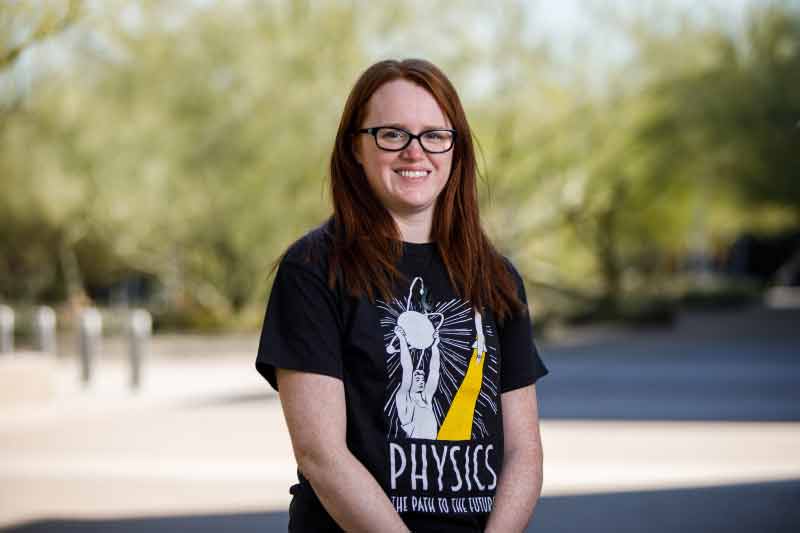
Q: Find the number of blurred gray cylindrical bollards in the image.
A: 4